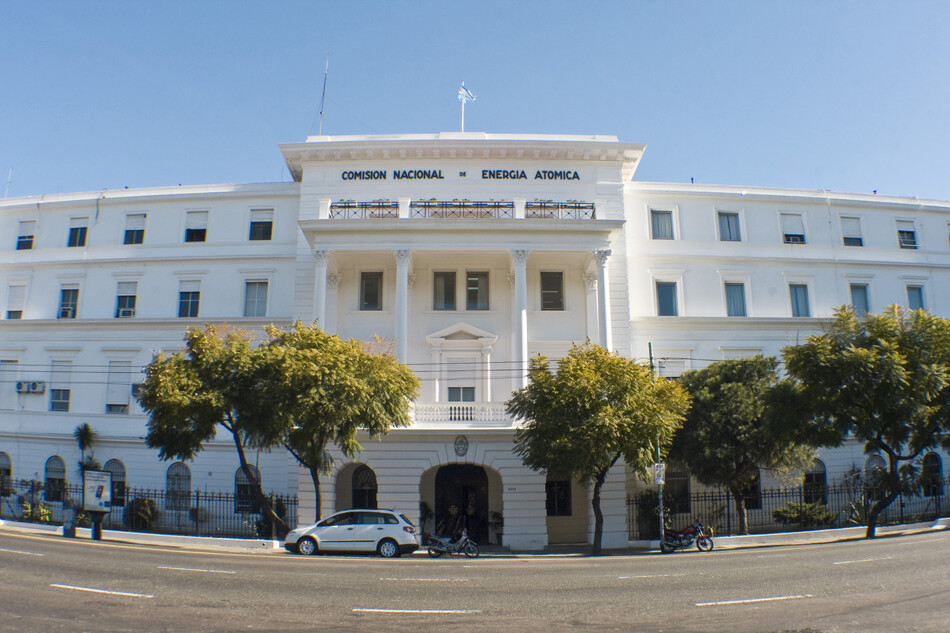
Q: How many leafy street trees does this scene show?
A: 5